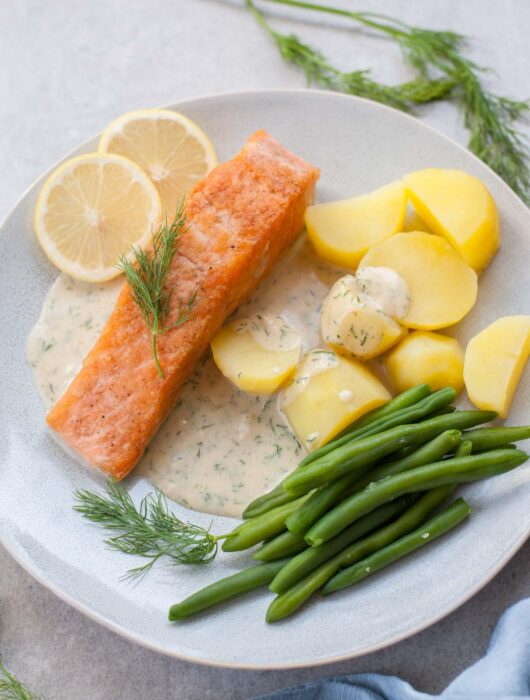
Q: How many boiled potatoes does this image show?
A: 8